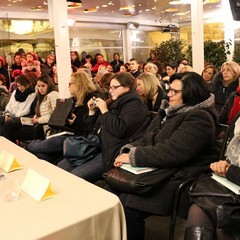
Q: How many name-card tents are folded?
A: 2